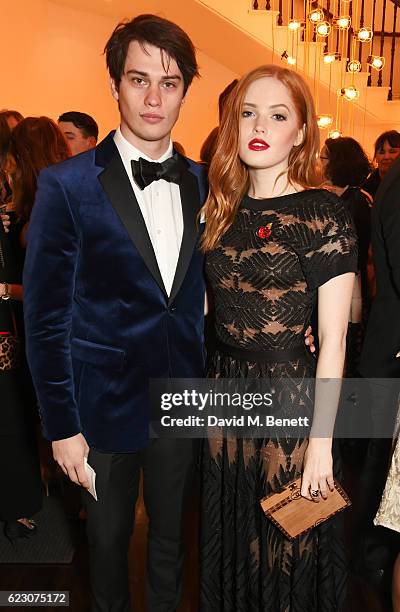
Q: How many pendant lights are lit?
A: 12